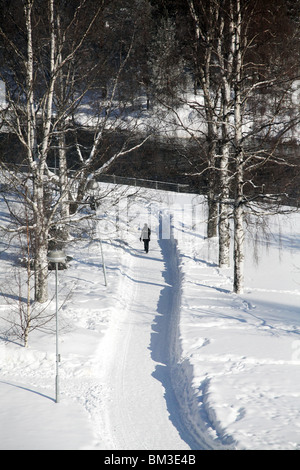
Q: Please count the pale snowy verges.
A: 2